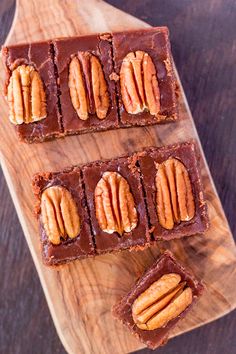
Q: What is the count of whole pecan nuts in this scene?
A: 7